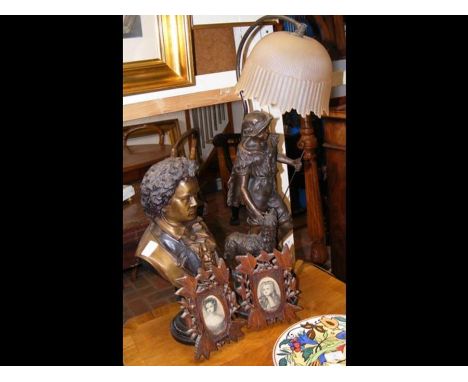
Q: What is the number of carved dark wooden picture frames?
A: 2